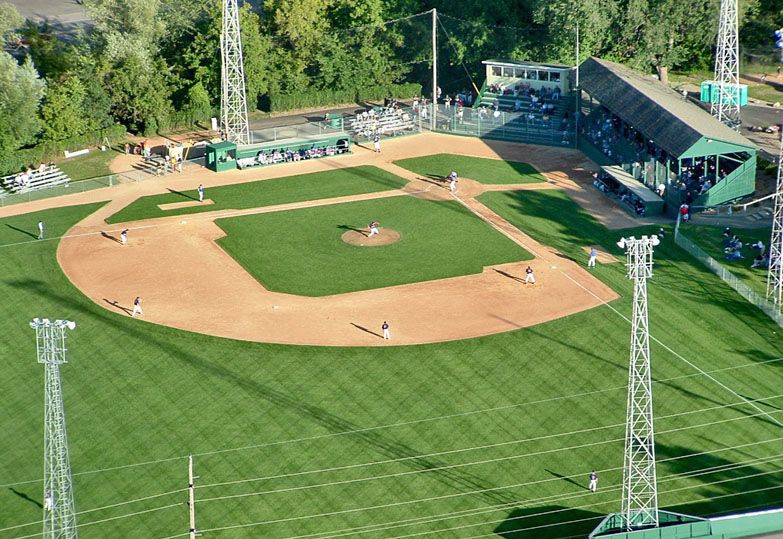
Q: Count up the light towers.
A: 5